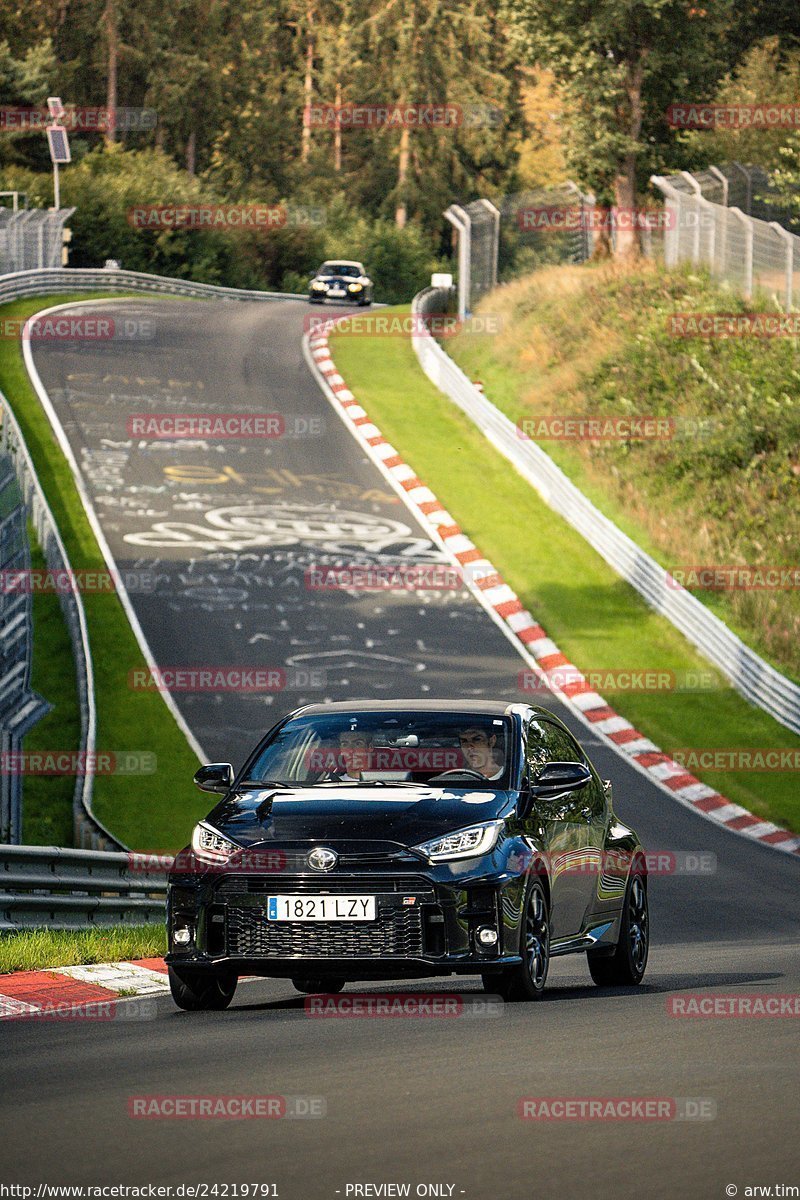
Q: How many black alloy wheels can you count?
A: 2